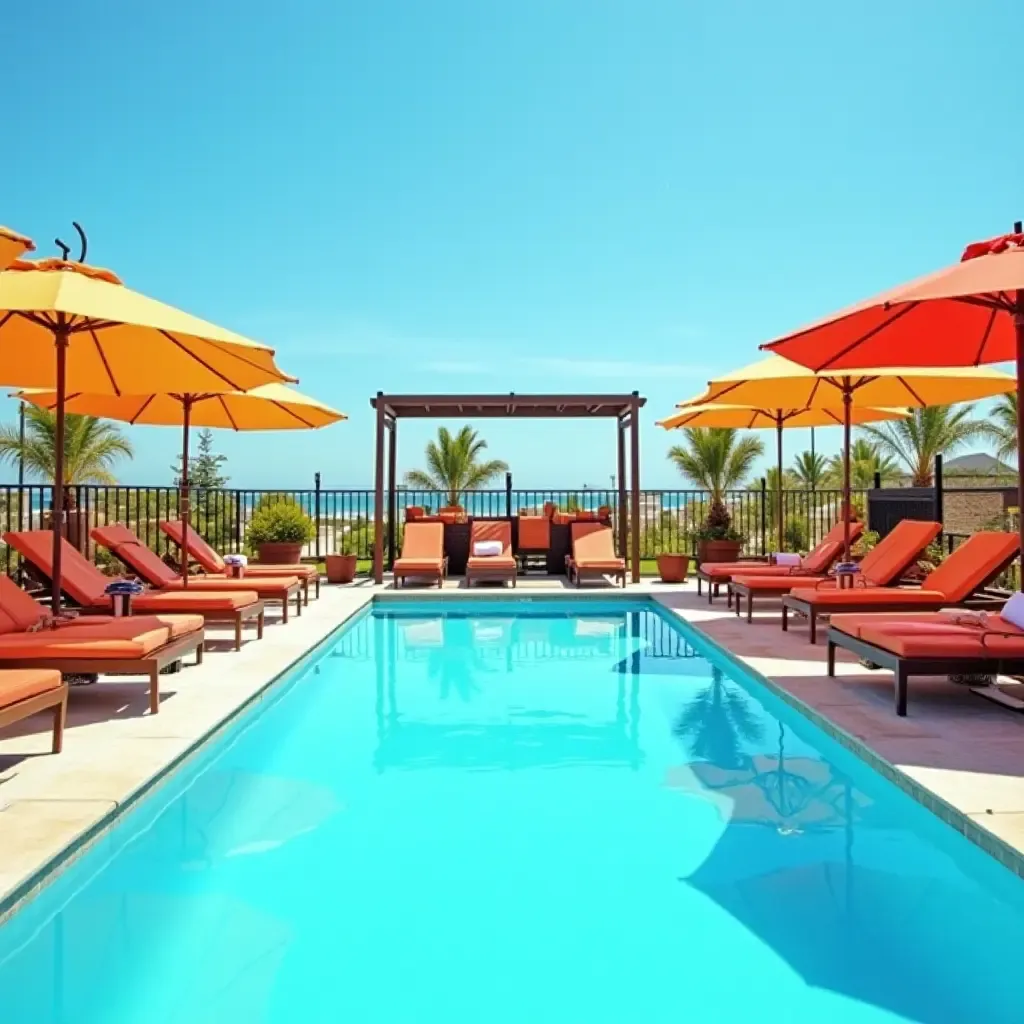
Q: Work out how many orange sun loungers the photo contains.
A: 12